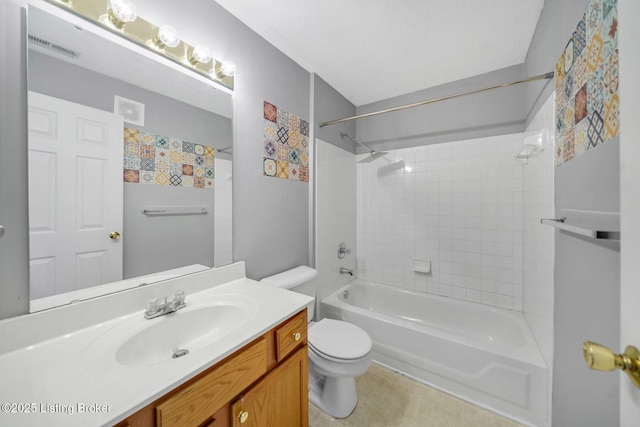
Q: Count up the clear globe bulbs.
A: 4